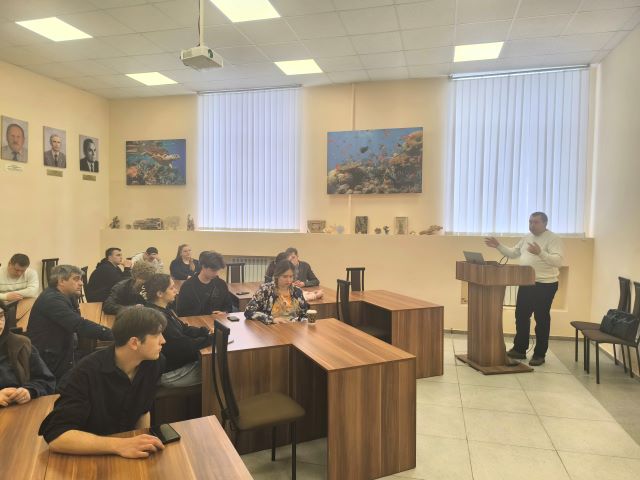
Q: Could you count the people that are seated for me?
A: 13